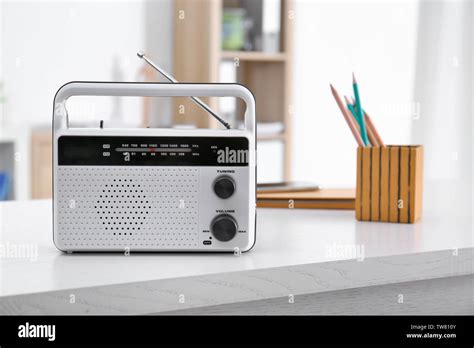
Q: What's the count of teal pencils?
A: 2